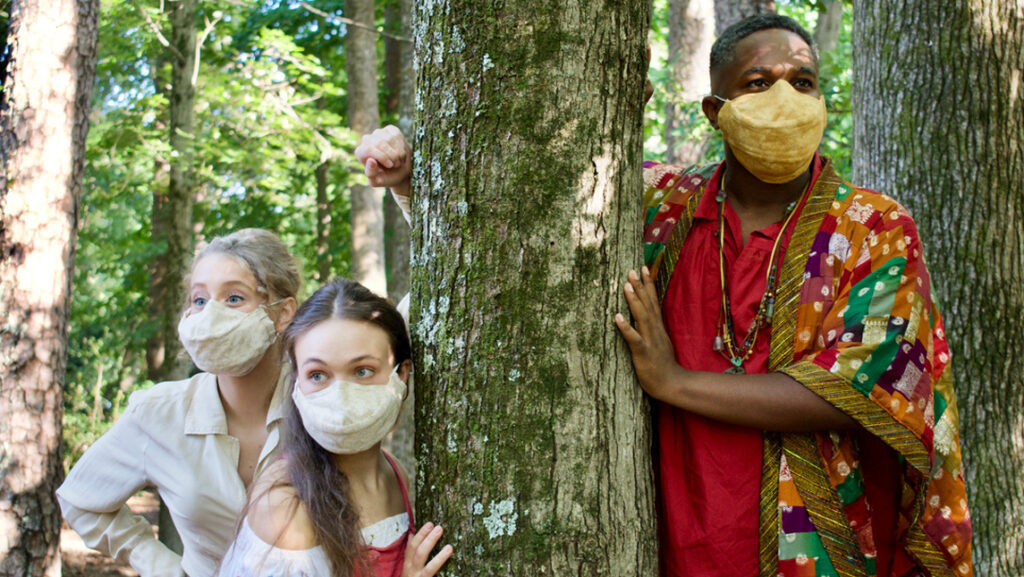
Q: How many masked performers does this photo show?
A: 3